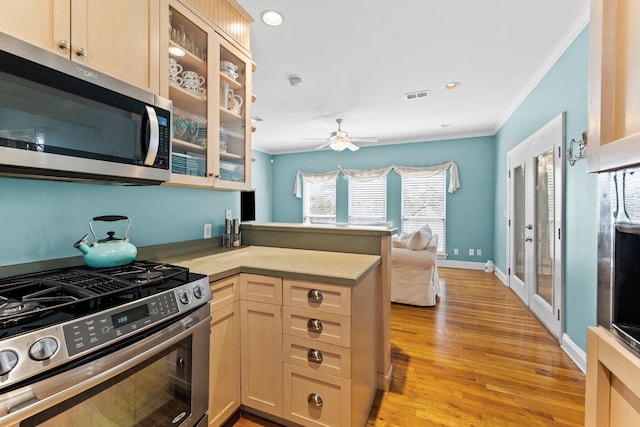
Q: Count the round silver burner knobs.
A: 4